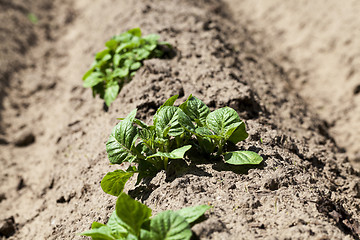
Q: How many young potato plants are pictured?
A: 3